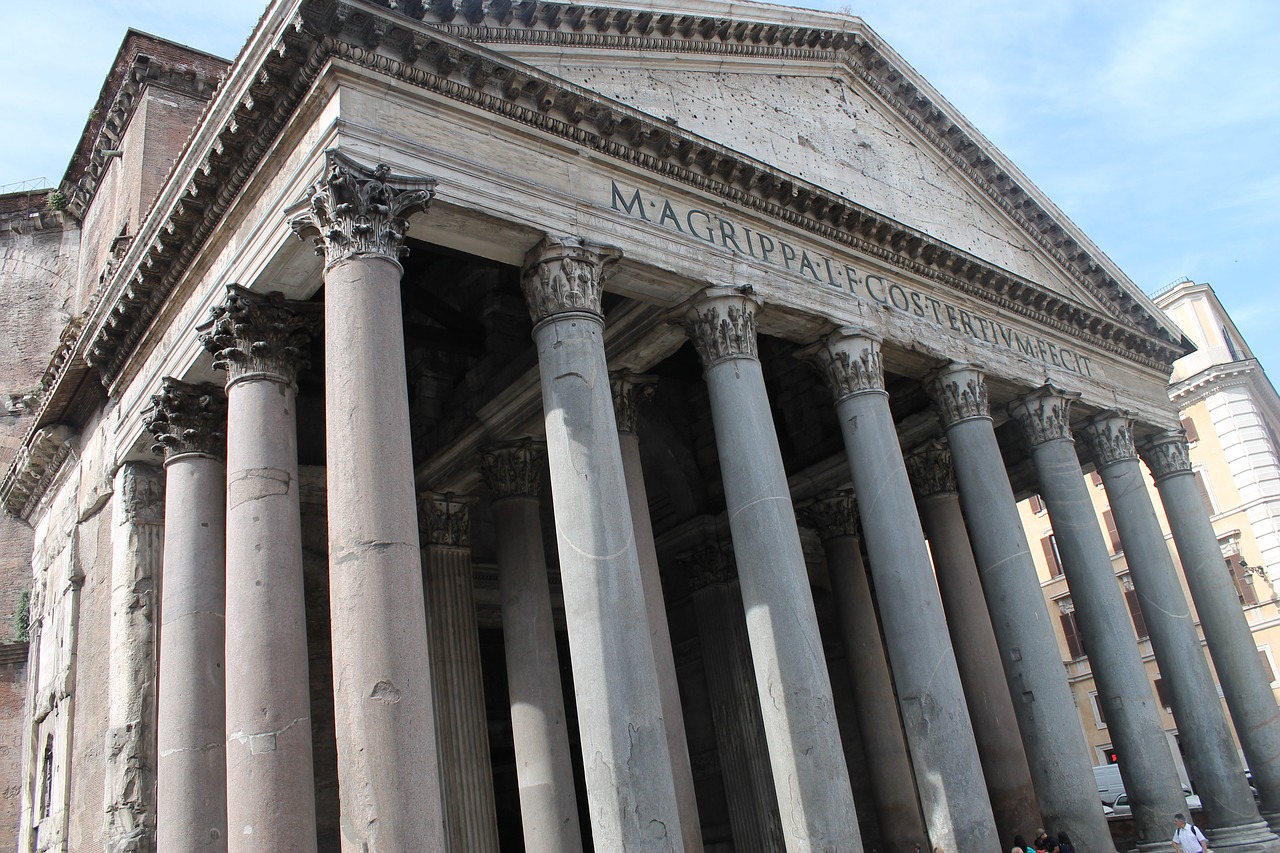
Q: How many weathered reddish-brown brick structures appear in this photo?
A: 1